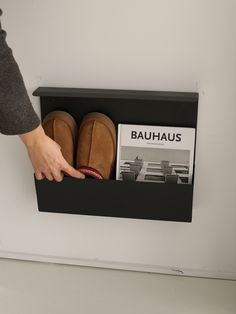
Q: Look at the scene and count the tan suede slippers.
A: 2